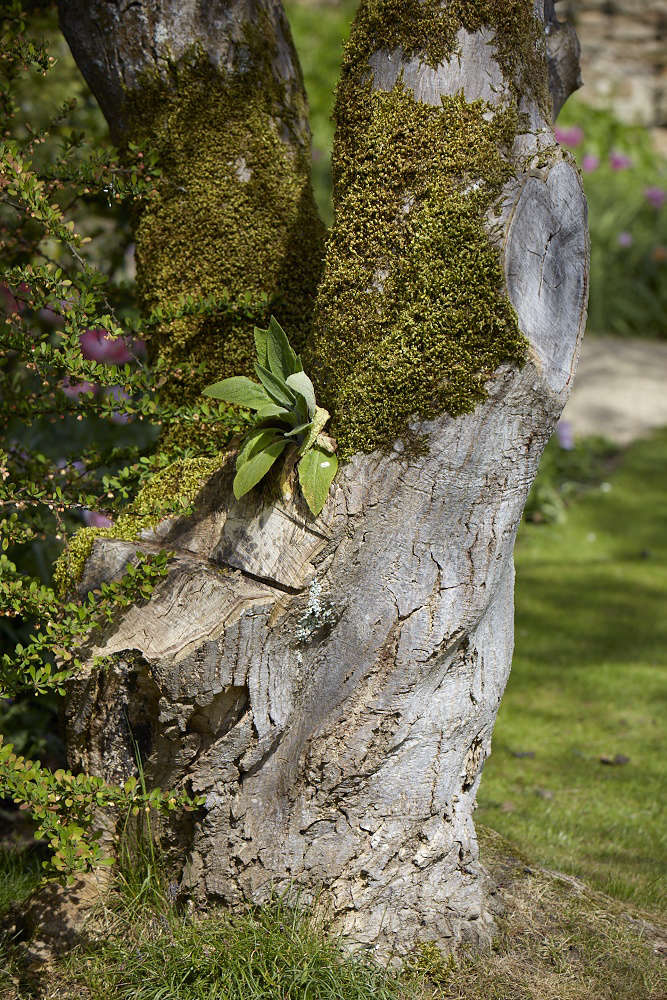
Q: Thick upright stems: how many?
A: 2